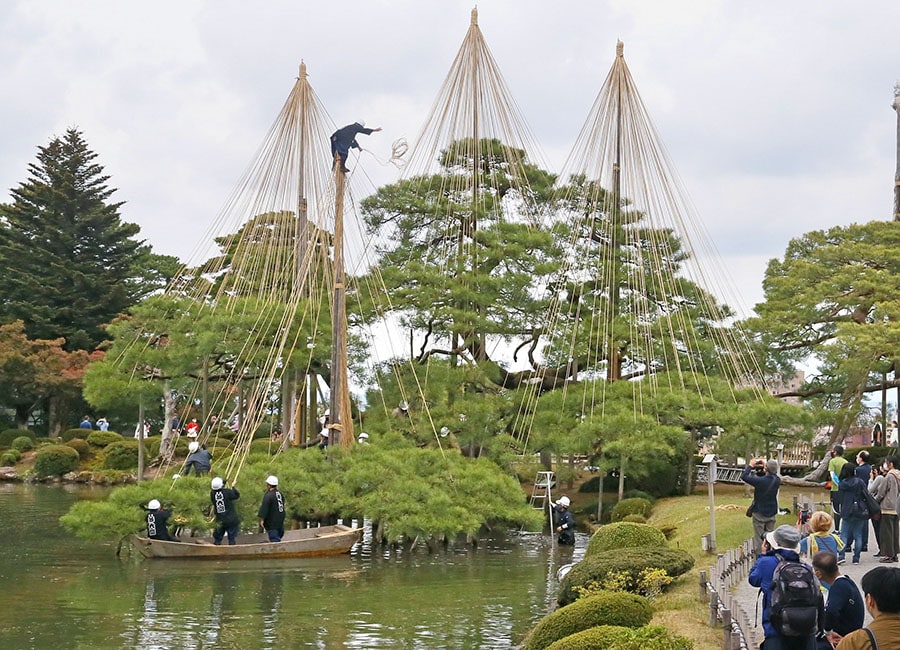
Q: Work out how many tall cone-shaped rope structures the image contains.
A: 3